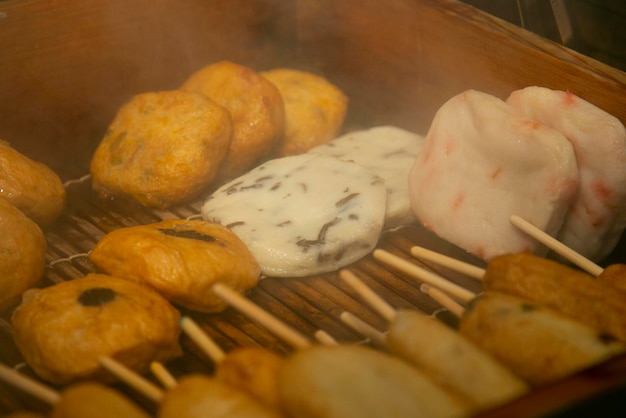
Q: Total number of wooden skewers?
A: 12